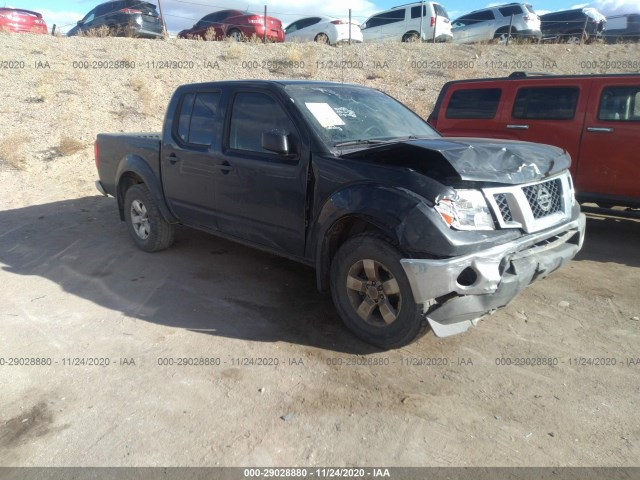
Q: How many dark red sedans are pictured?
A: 1